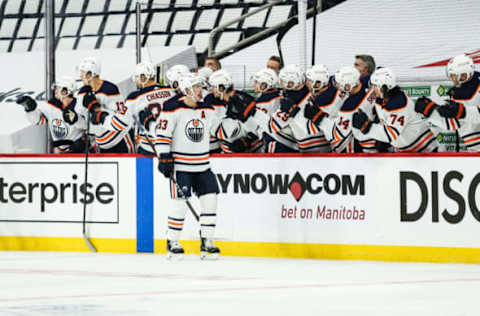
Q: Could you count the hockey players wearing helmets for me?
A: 13